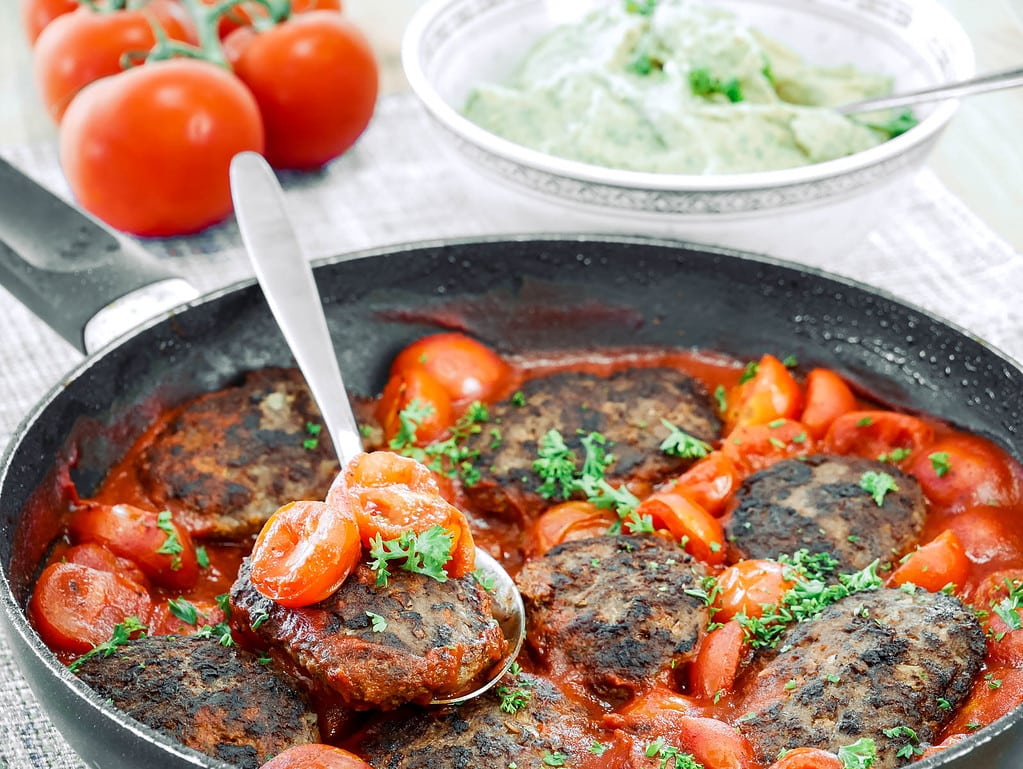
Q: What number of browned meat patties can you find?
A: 8